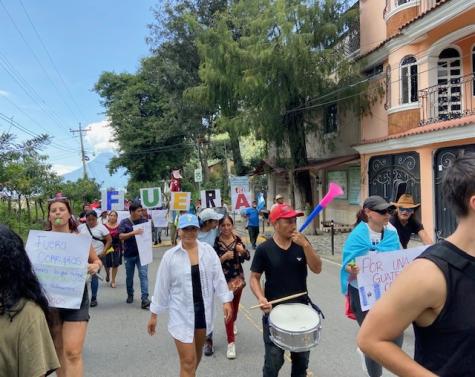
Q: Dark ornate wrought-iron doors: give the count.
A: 2